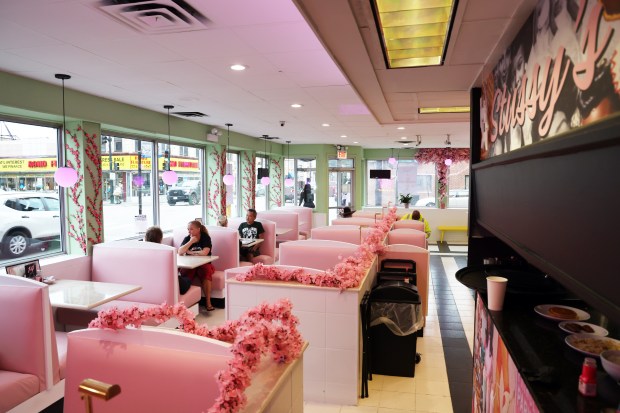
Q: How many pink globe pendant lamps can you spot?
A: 7